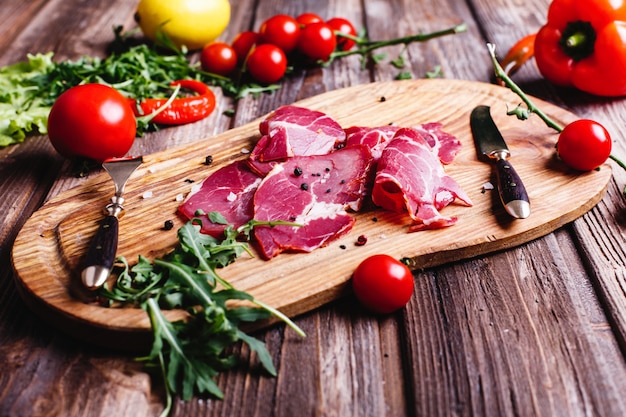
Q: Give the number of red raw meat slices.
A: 5